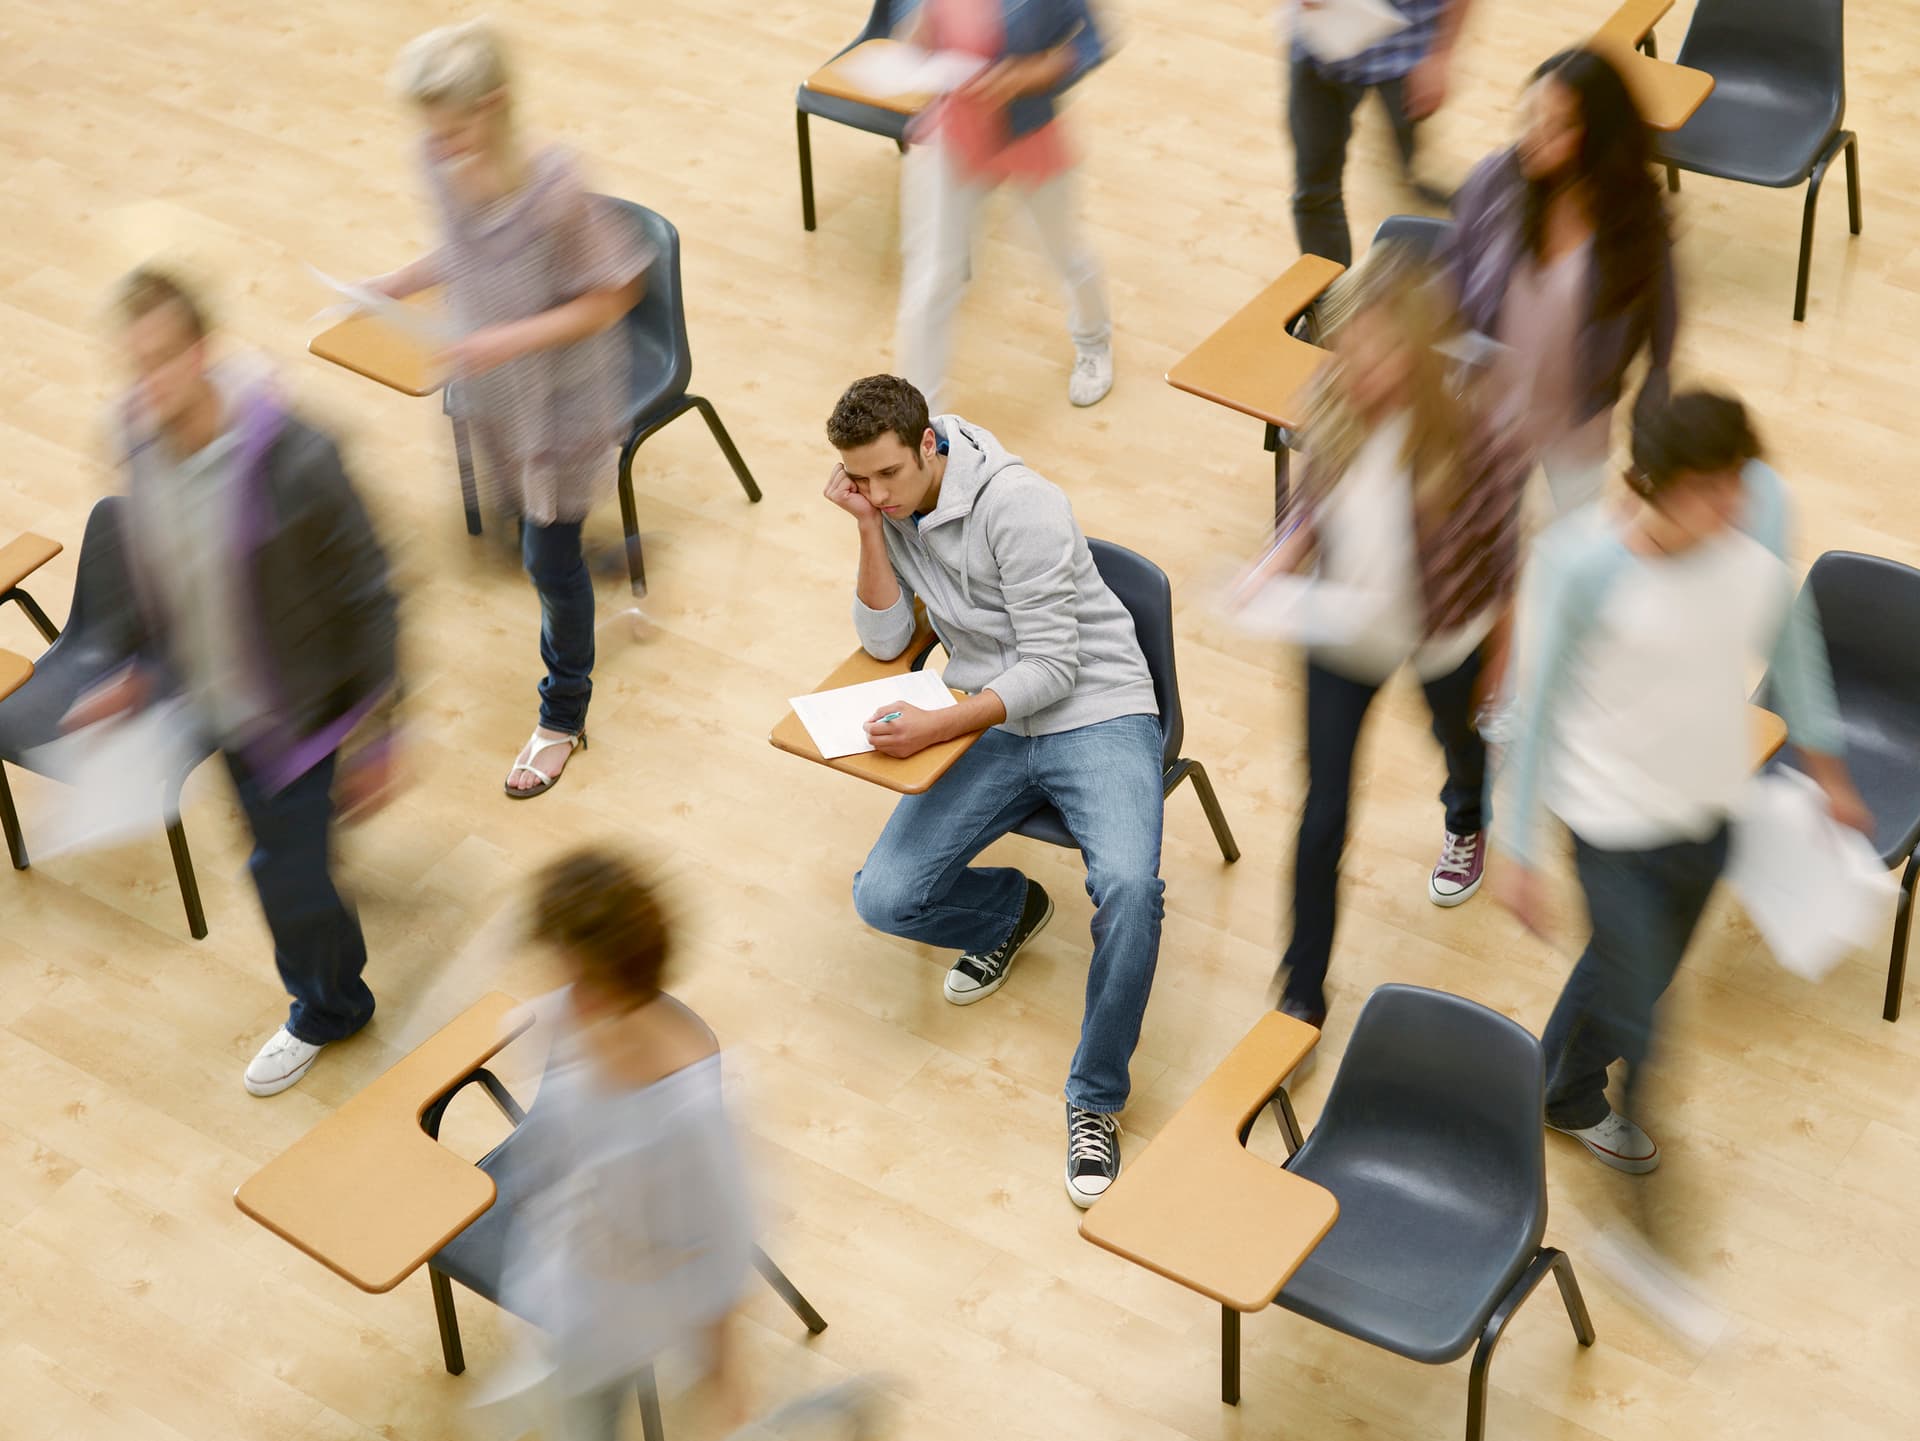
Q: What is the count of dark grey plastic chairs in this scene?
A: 9